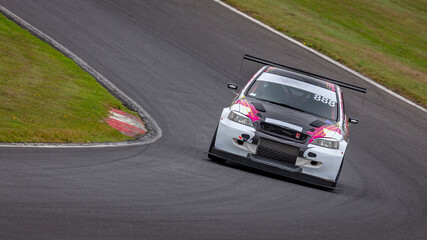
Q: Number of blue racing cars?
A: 0